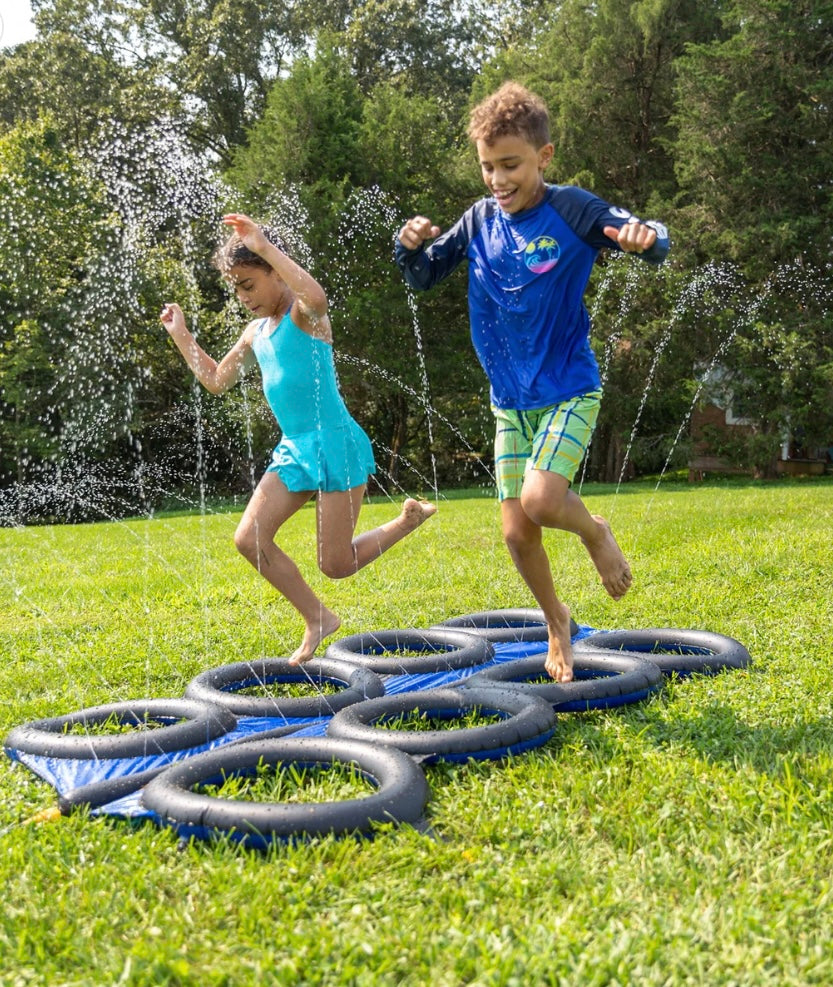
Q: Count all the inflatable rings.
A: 8